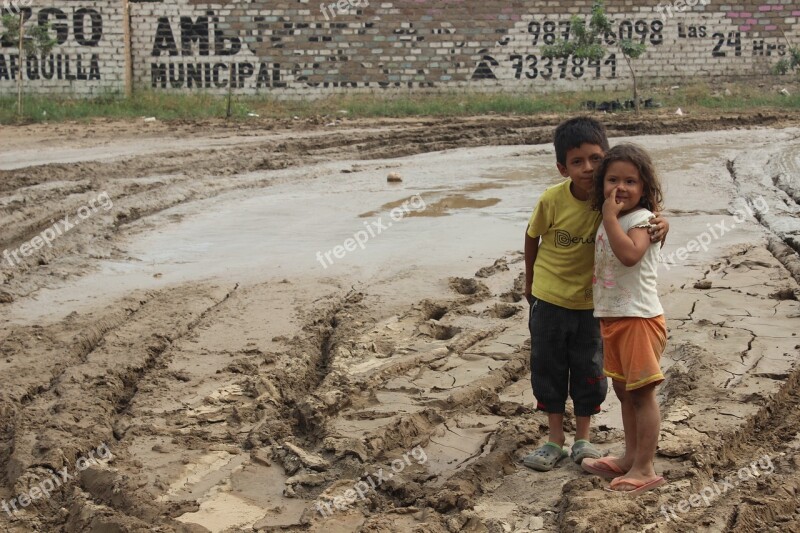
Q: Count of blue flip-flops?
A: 0